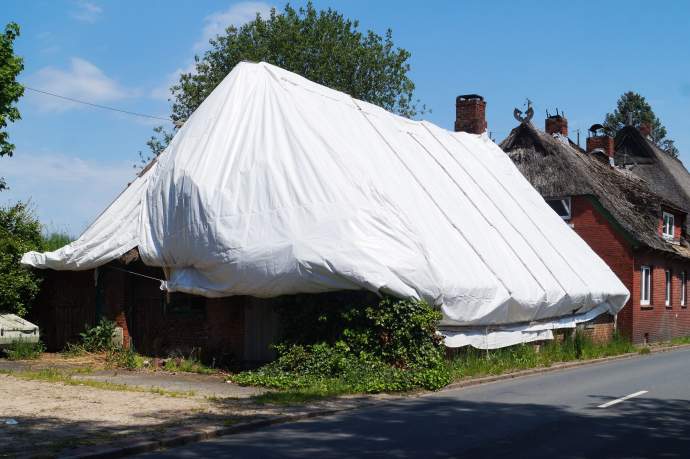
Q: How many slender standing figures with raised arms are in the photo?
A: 0